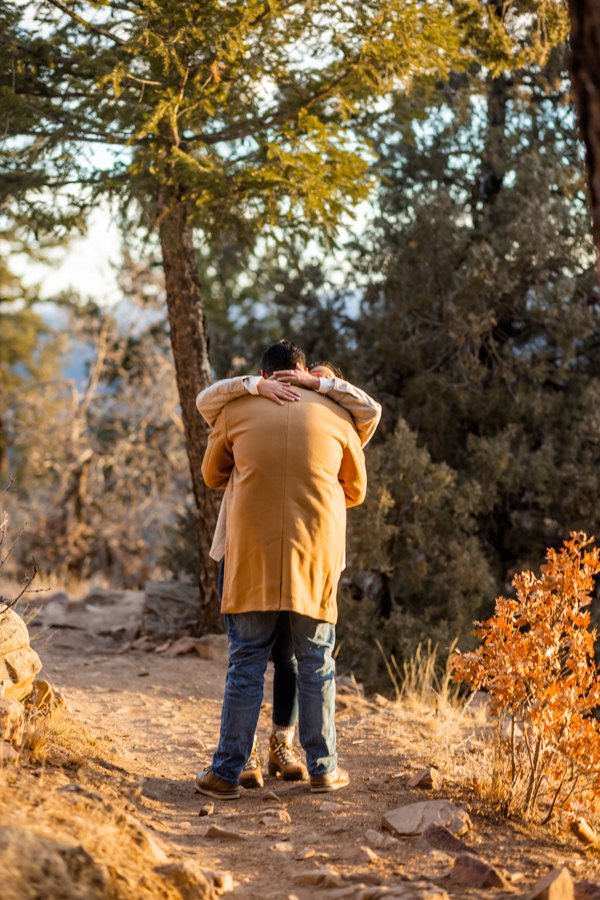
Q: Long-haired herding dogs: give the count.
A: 0